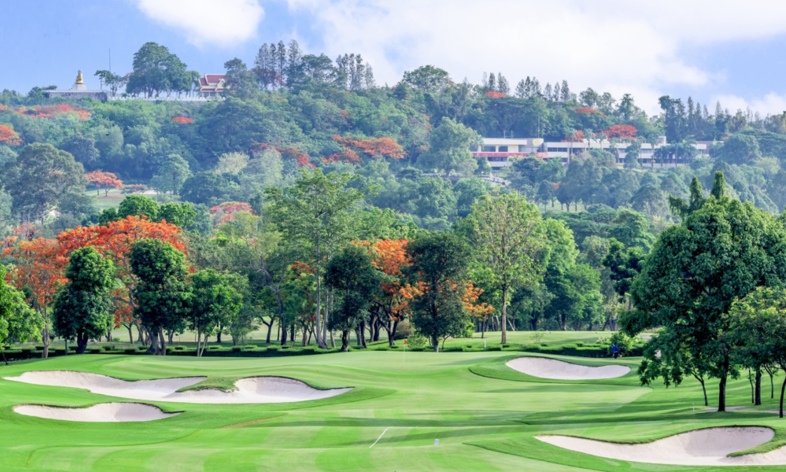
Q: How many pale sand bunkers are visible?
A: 4